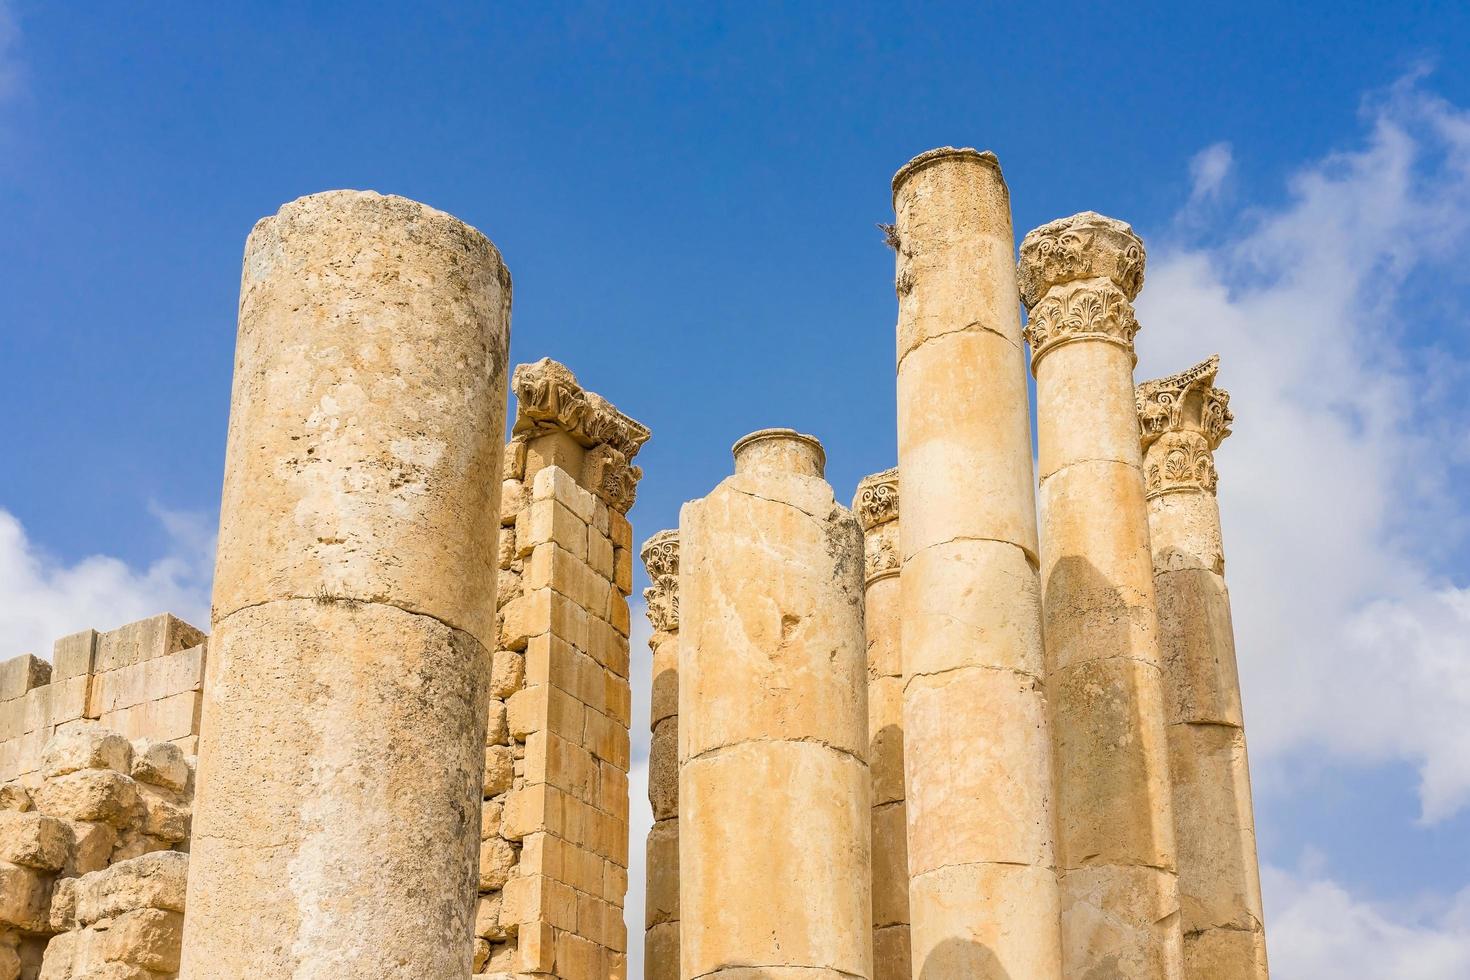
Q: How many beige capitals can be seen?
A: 5